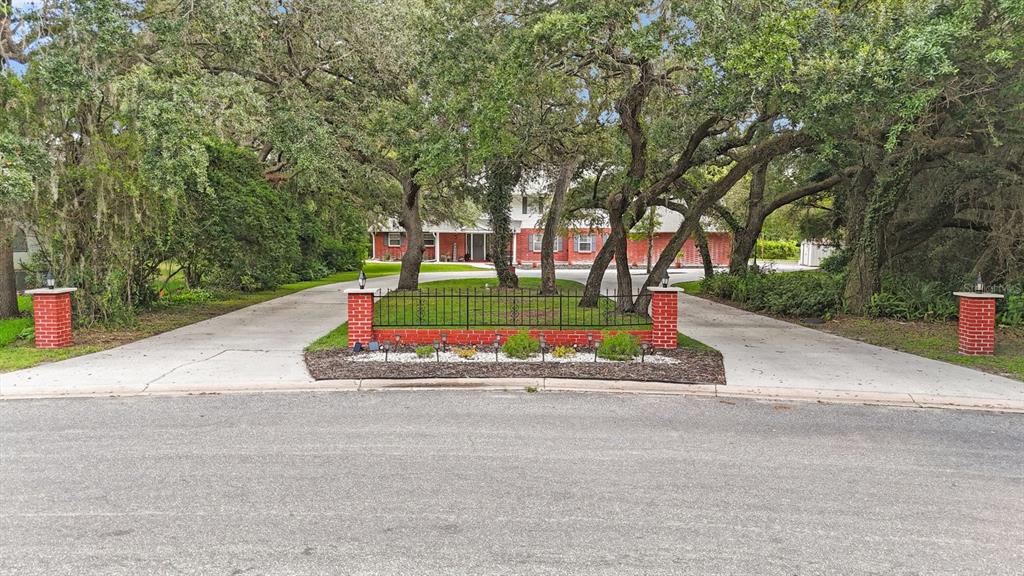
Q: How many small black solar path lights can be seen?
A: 11